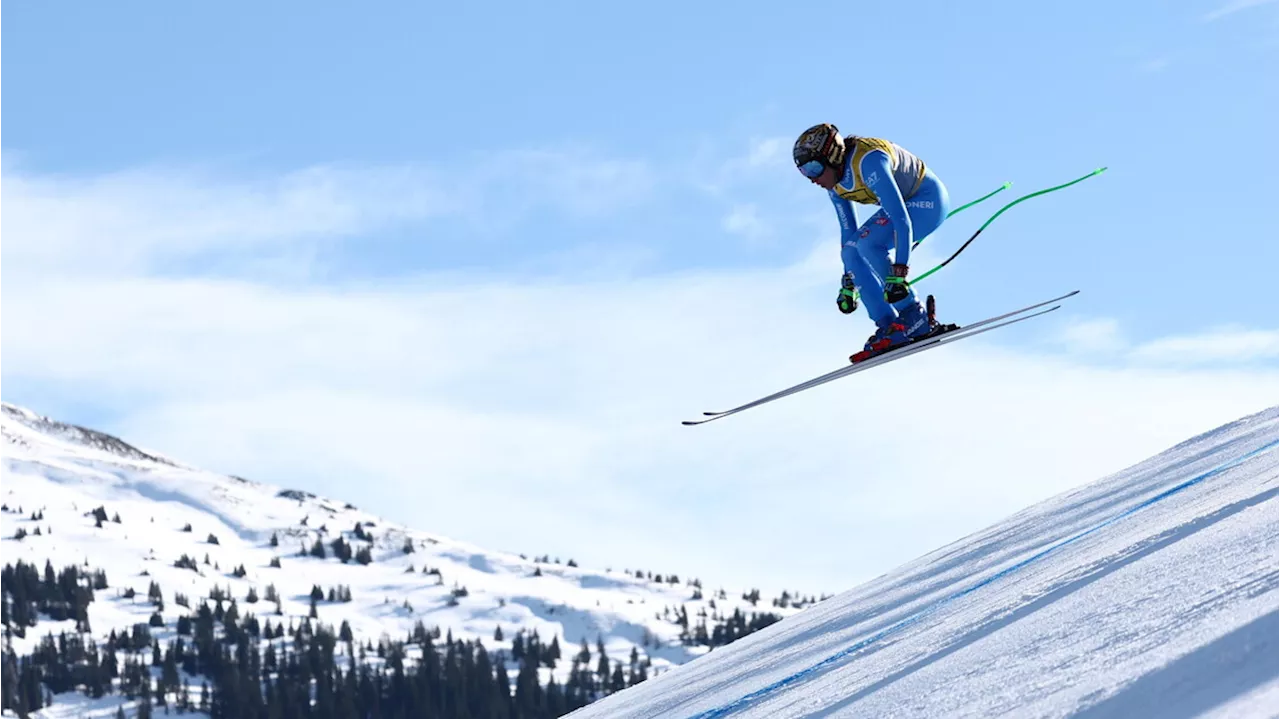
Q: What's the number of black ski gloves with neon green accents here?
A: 2